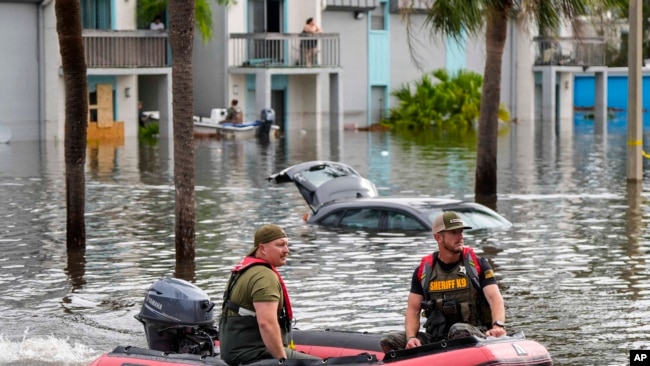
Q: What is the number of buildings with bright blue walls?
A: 1